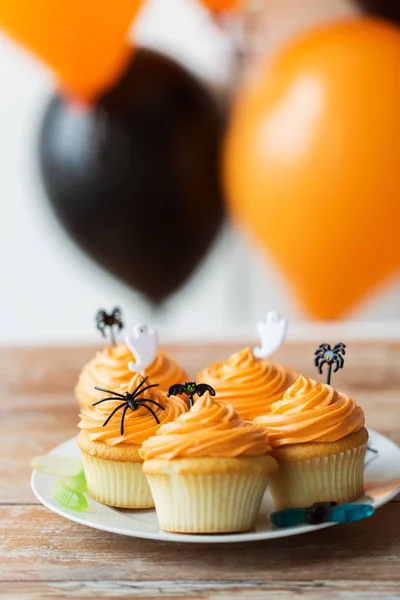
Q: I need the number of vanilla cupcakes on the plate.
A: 5